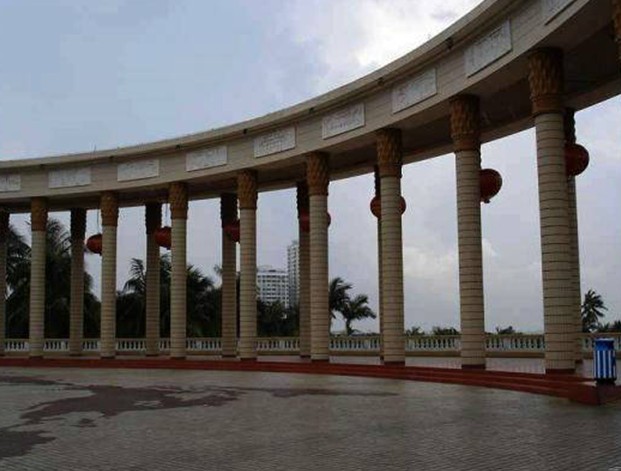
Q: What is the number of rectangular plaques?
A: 9